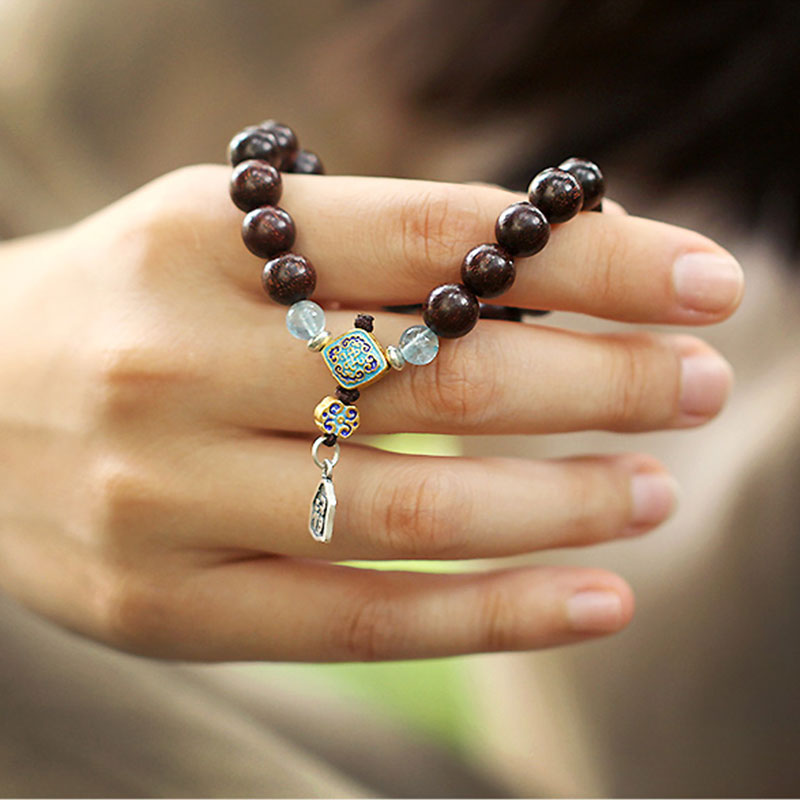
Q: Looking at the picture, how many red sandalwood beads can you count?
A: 11